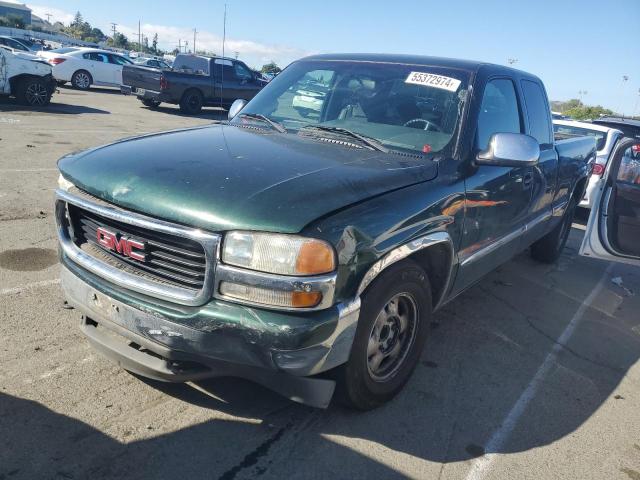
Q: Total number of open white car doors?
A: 1